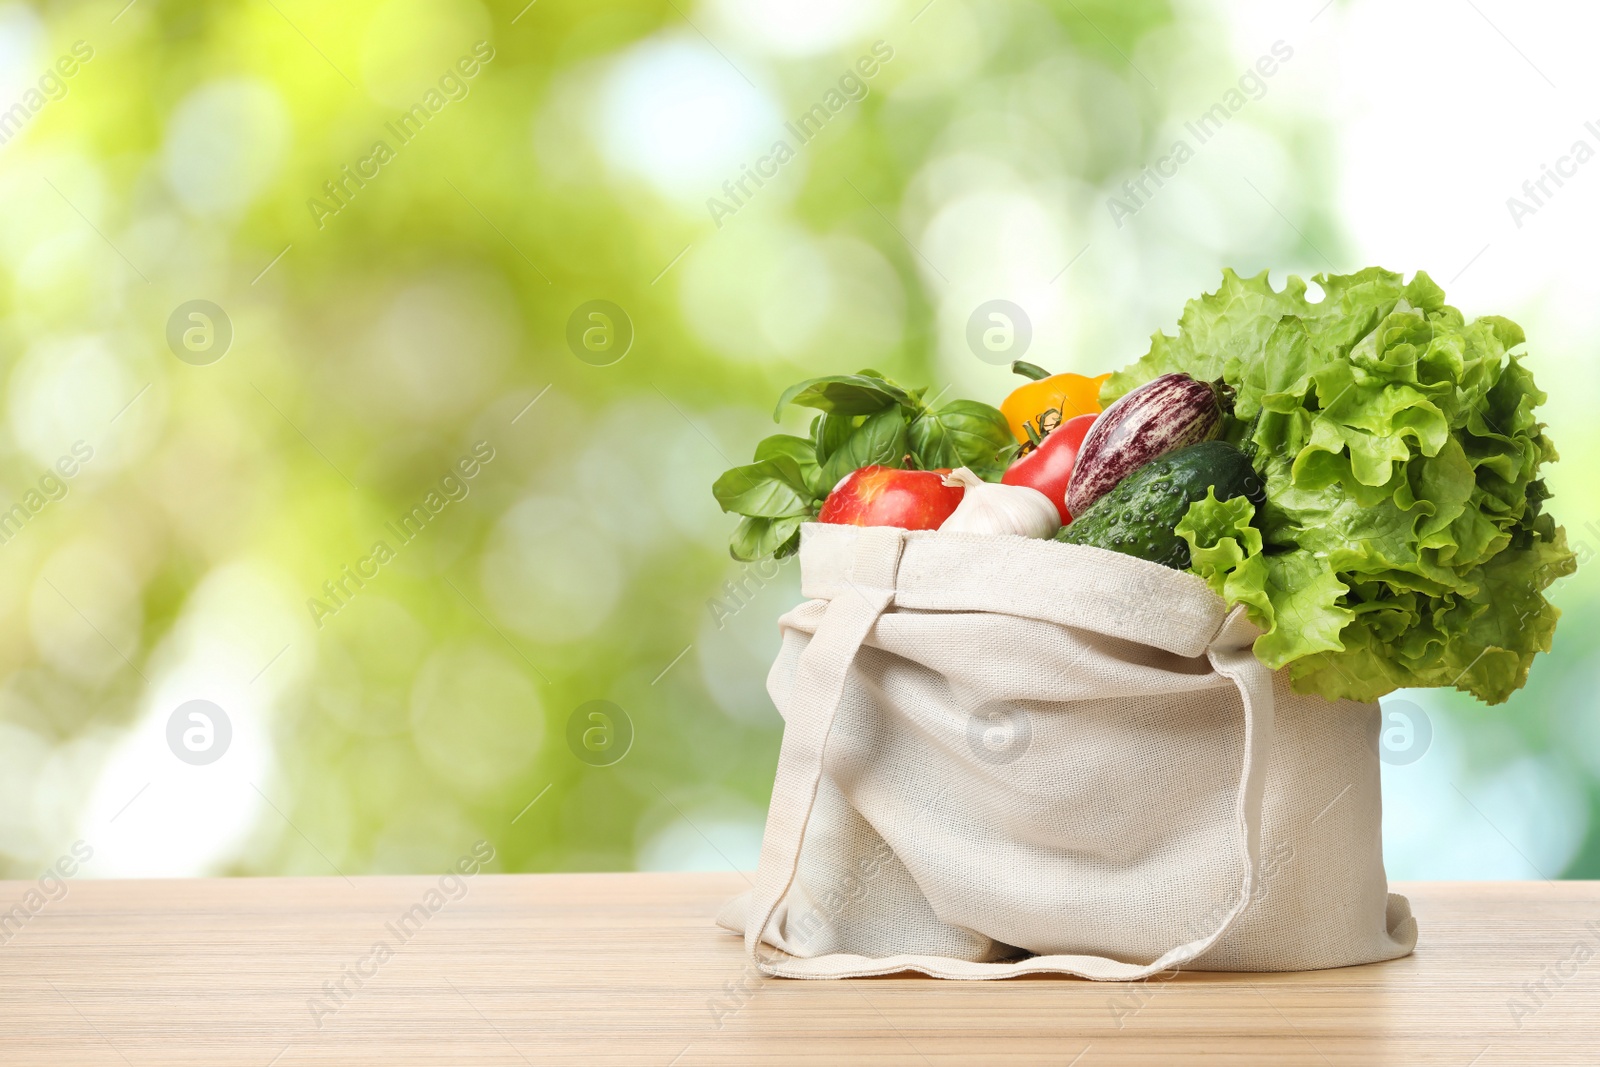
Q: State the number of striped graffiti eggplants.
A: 1